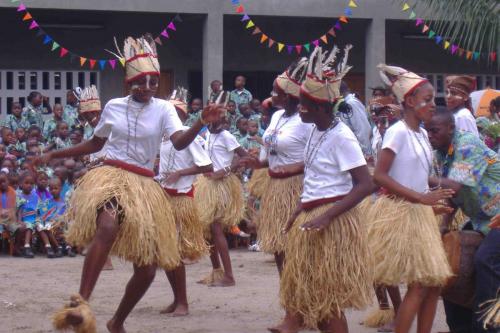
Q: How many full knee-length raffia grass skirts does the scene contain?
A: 6